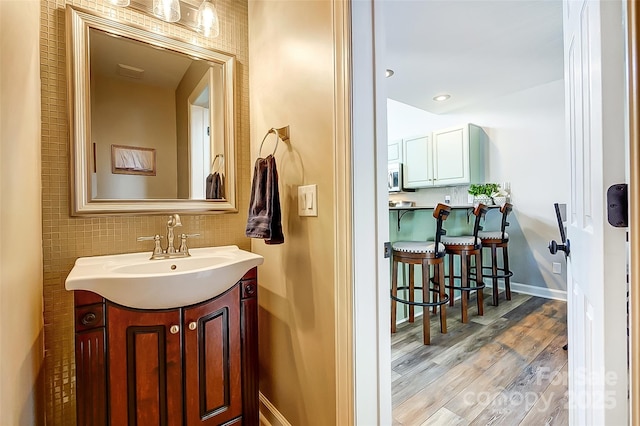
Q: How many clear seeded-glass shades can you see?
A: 3